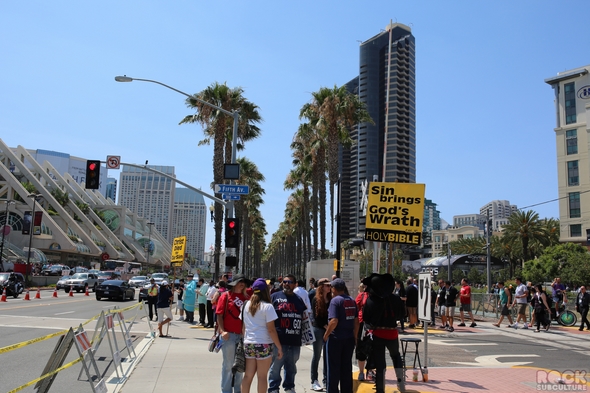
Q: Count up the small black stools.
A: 1